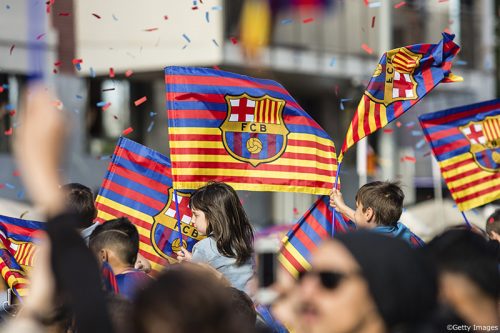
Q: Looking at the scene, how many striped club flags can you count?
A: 6